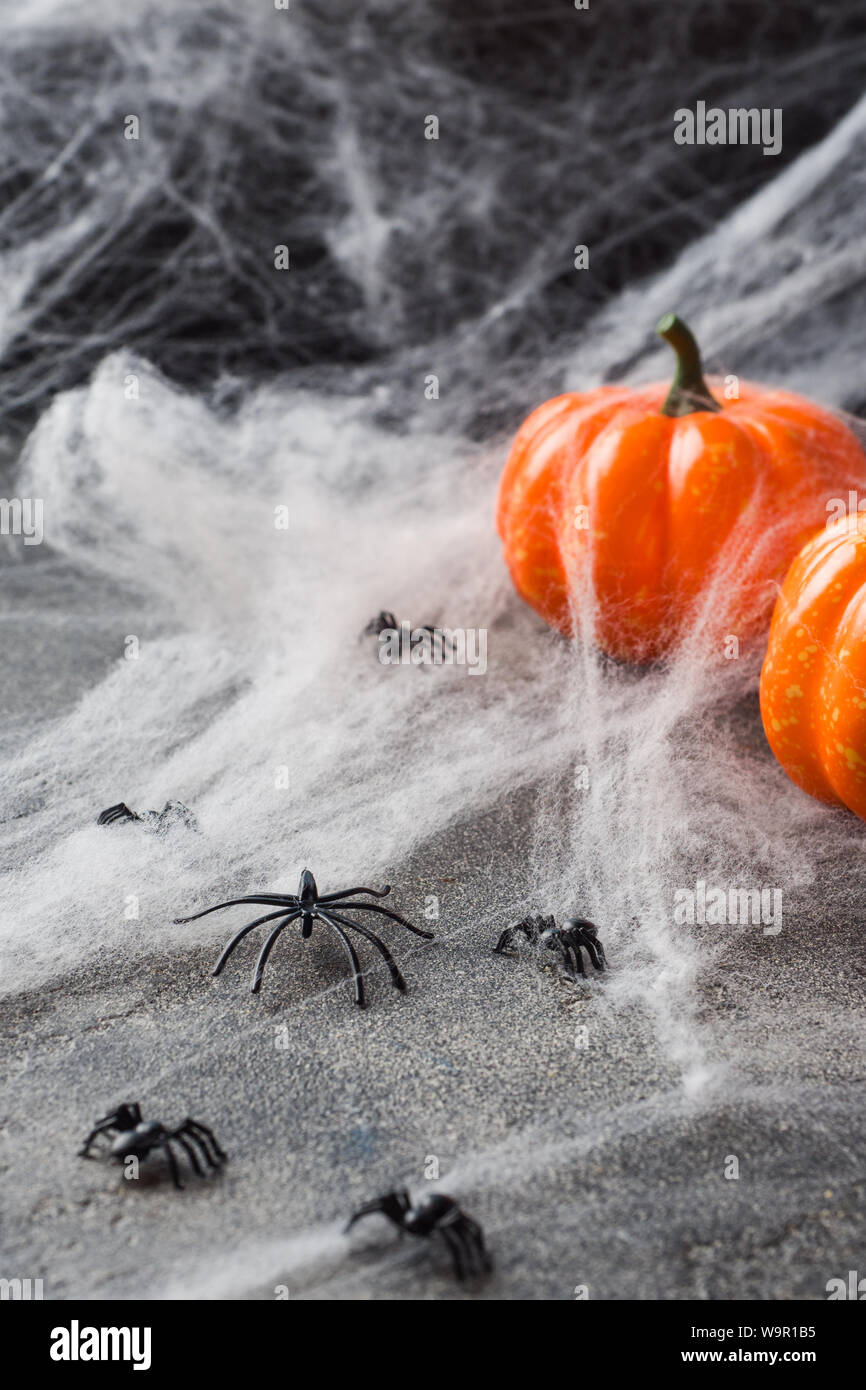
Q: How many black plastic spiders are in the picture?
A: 6